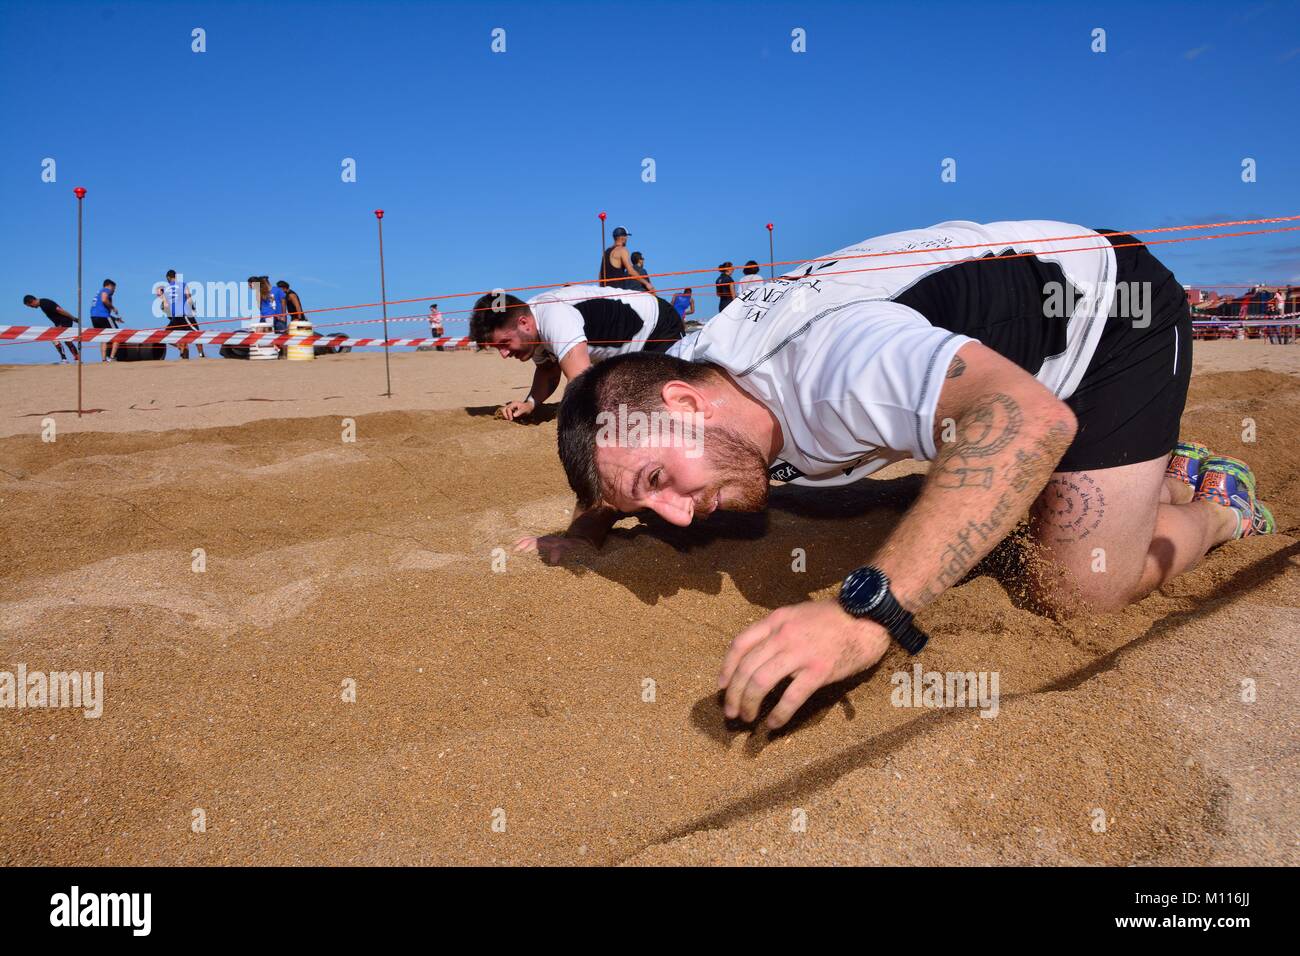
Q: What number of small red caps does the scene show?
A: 4